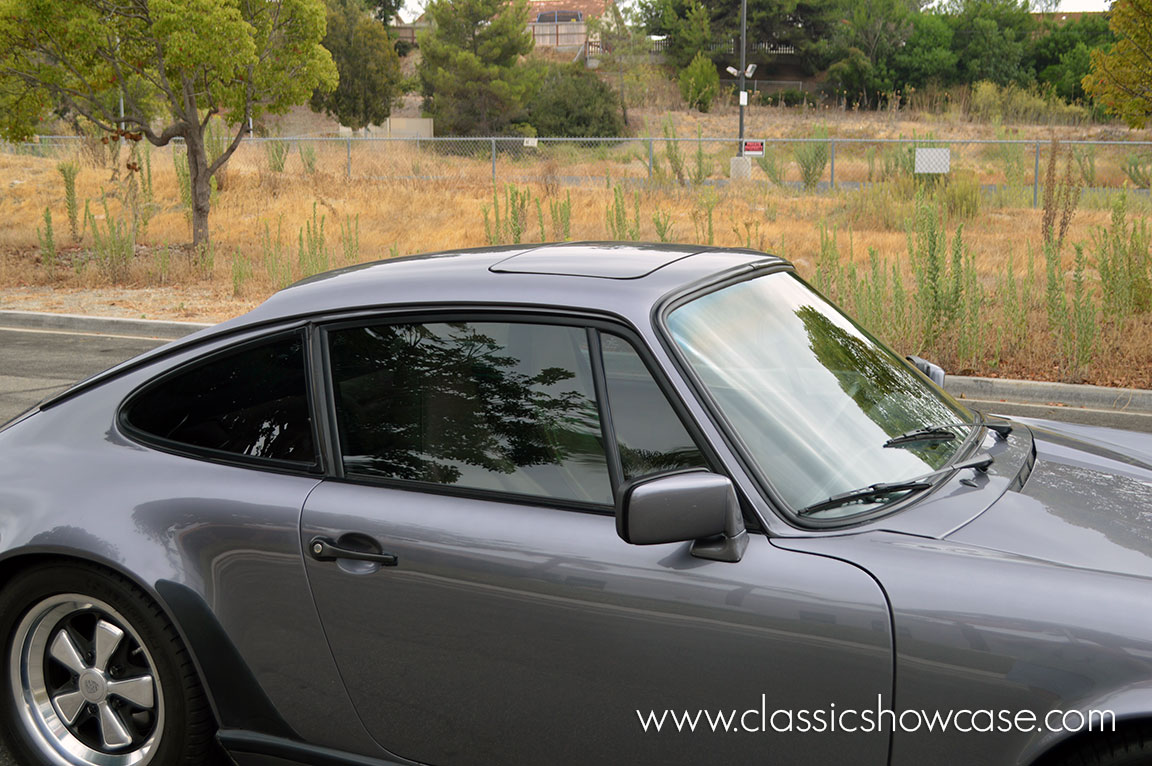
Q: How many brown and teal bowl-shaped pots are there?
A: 0